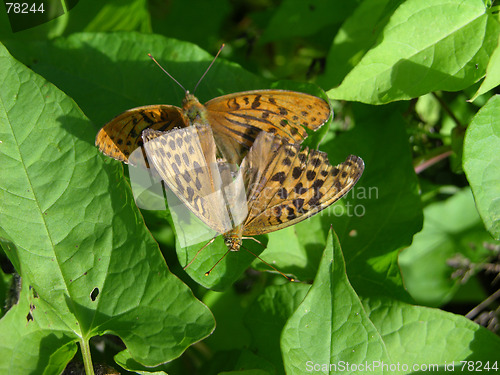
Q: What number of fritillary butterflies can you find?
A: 2